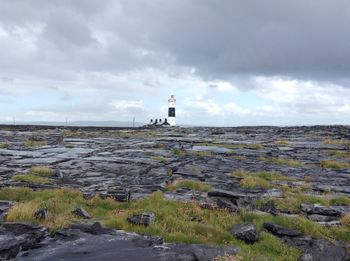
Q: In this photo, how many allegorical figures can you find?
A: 0